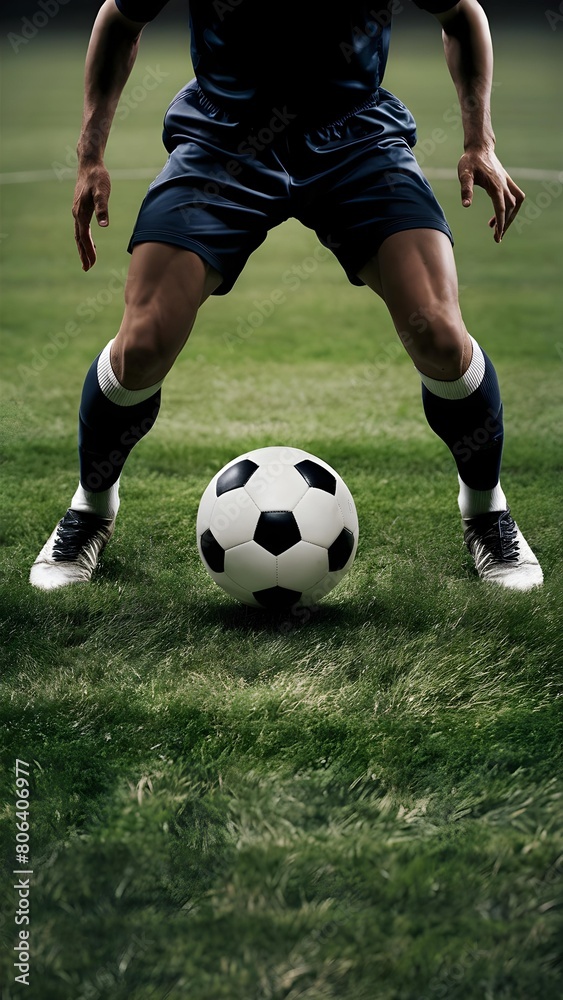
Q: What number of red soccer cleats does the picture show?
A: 0